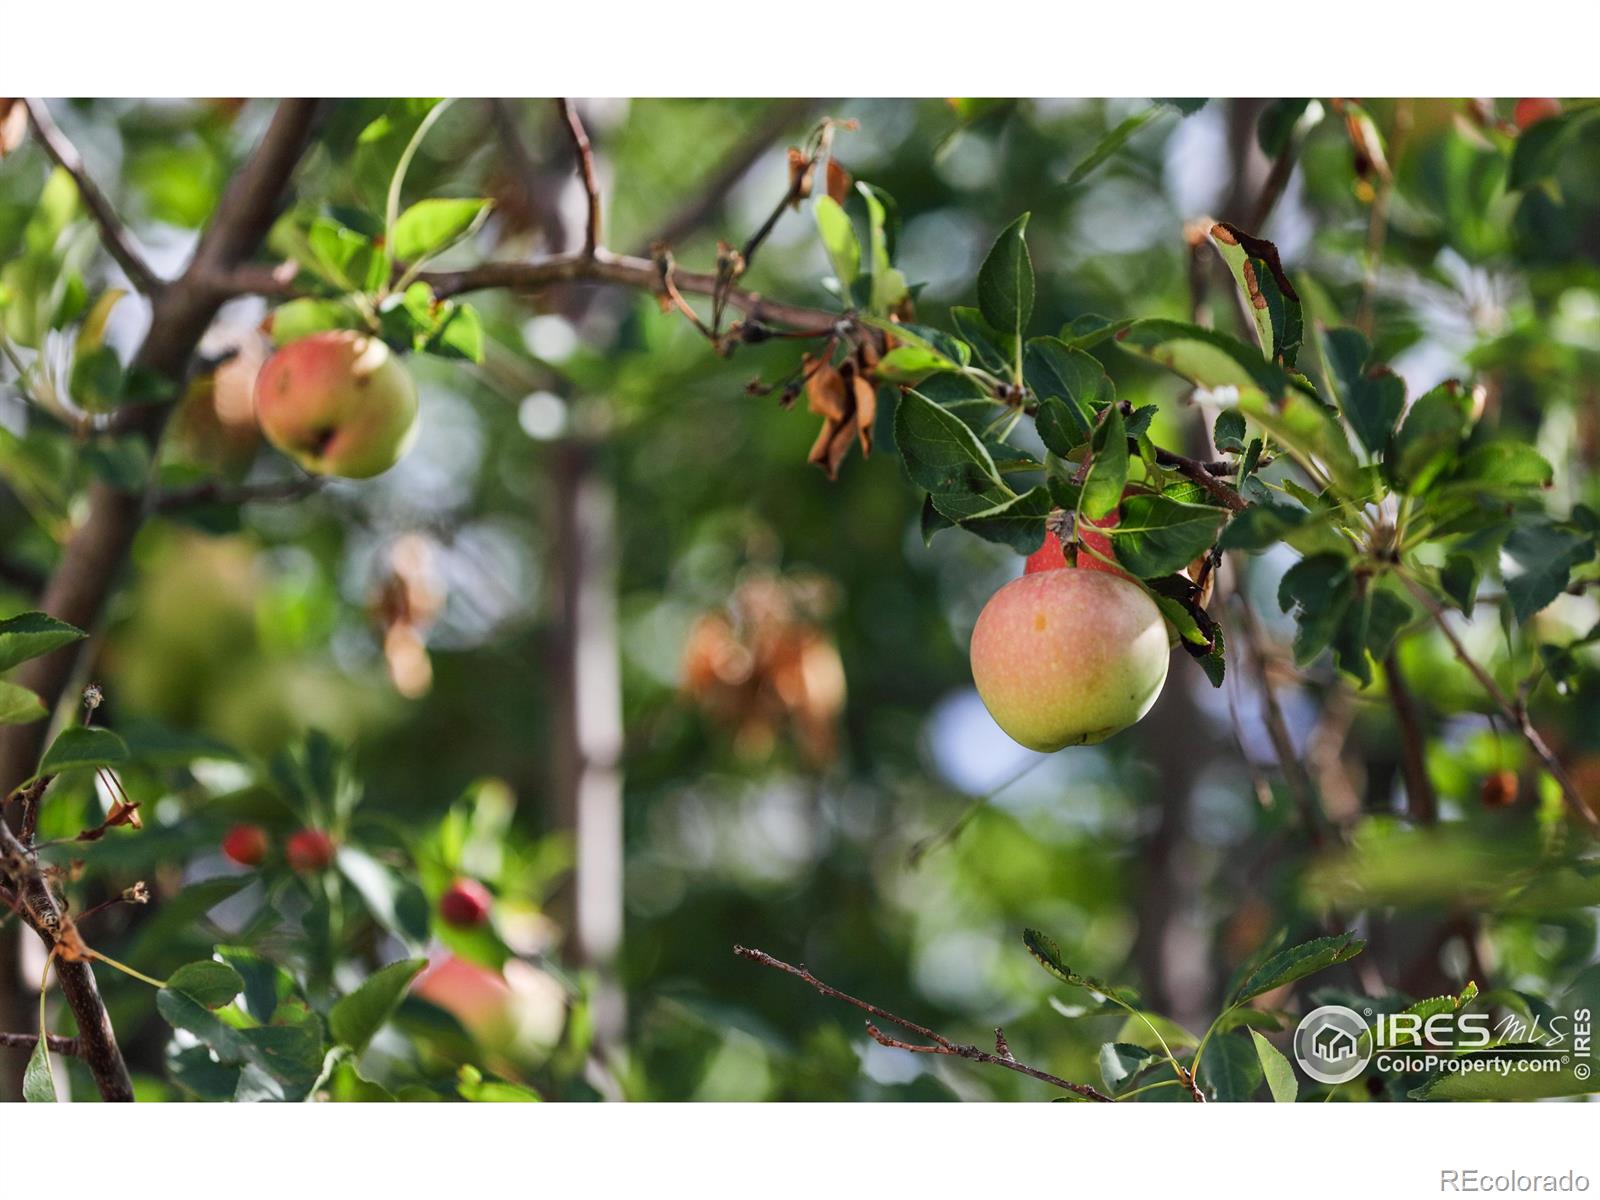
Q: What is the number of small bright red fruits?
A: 3